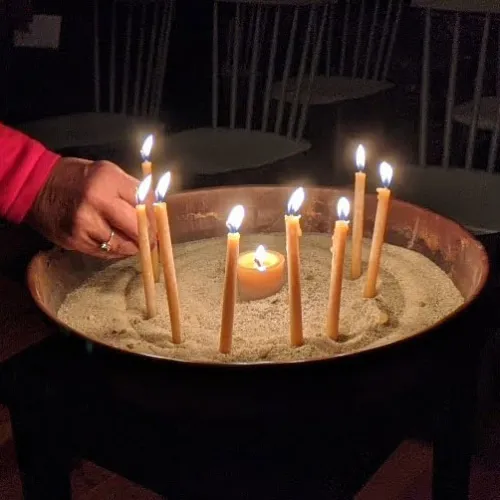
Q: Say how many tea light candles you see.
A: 1